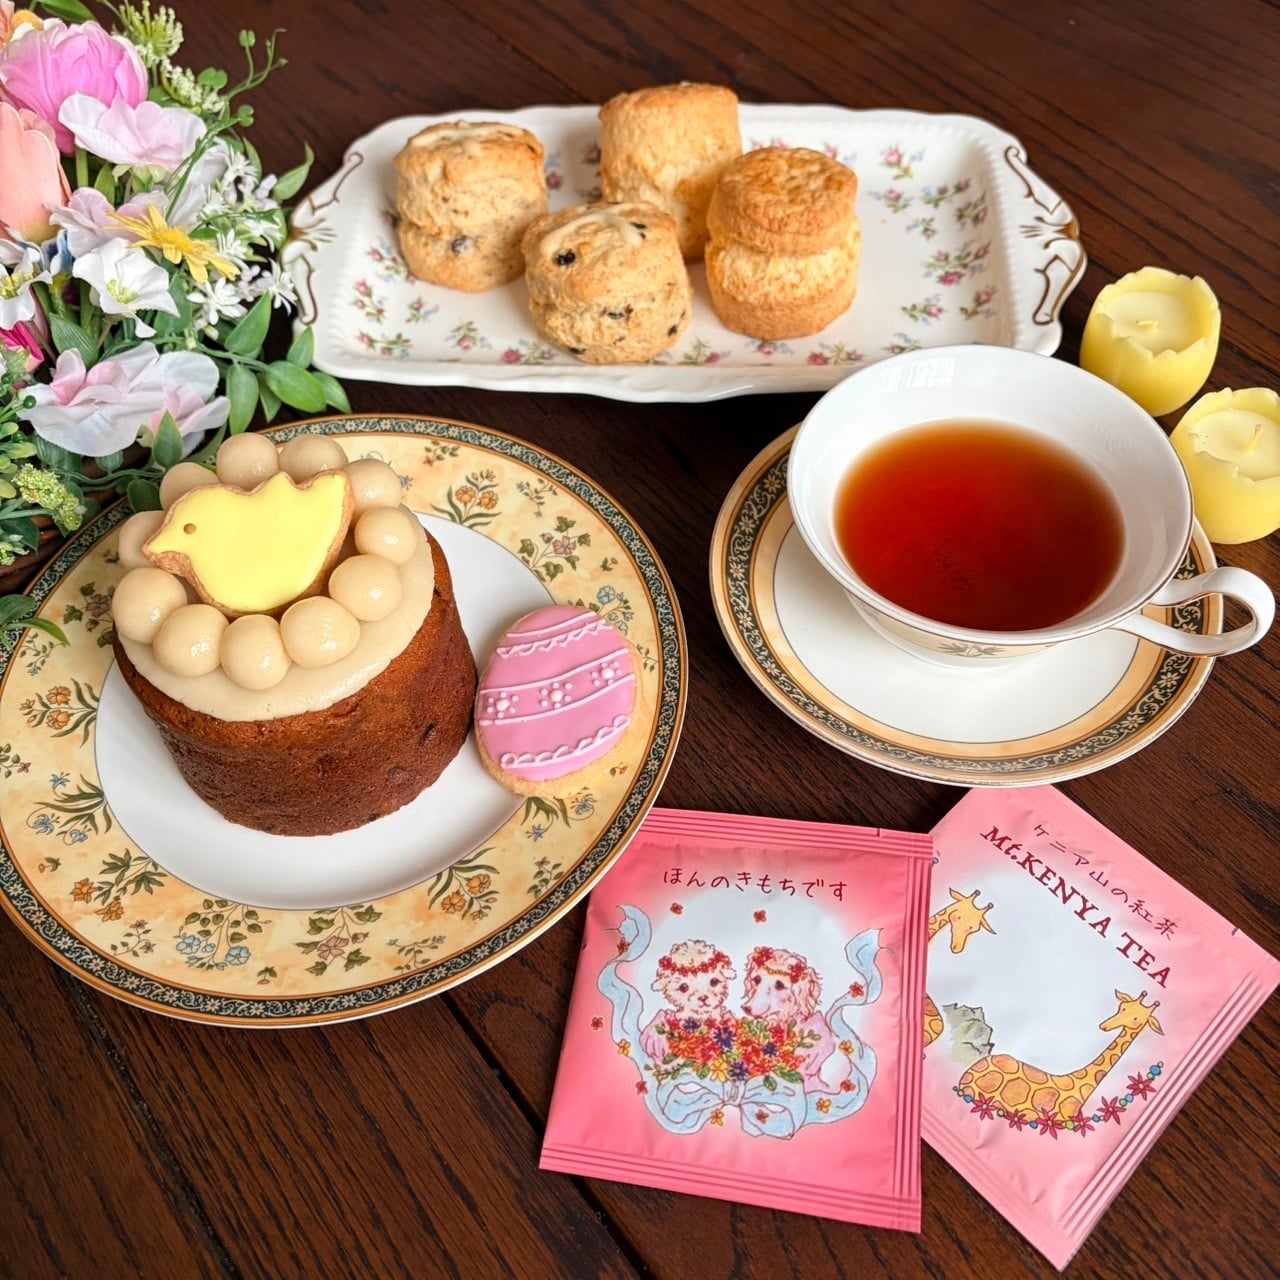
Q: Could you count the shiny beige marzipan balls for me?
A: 11